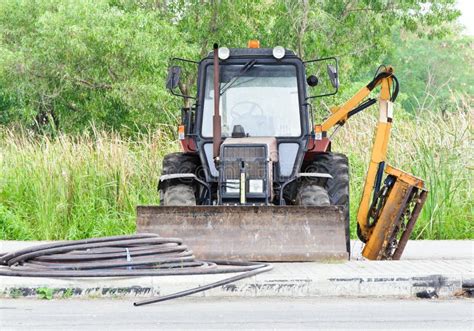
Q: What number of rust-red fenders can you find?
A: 2